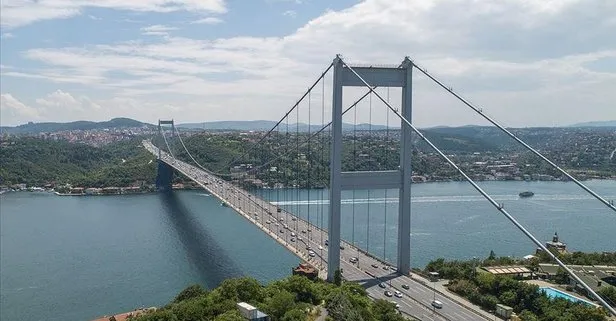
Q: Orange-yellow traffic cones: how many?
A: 0